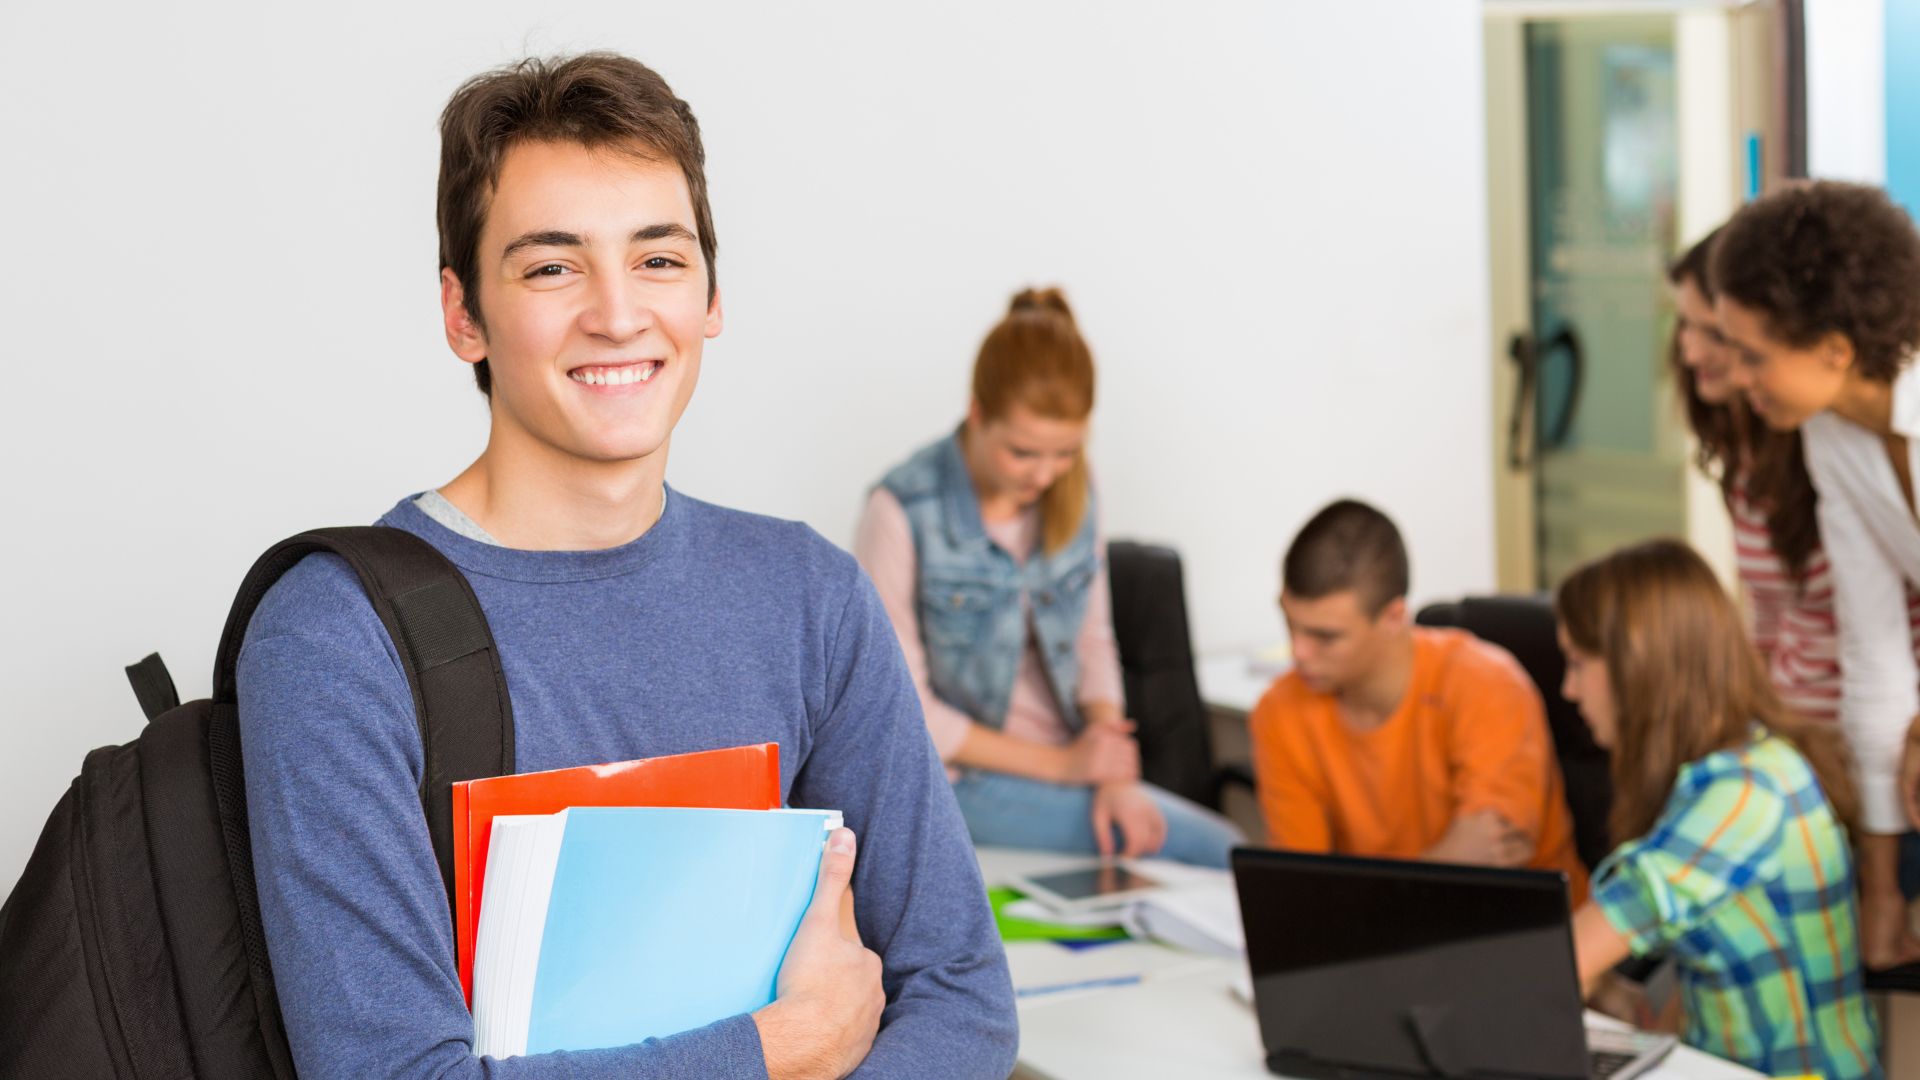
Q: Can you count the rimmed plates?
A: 0